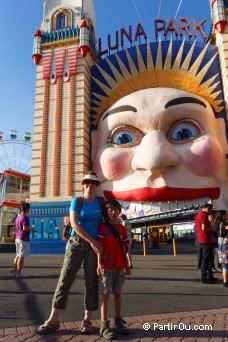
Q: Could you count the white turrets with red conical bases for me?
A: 3